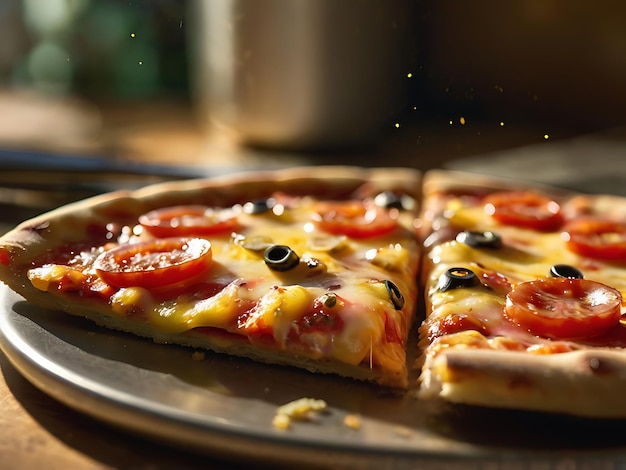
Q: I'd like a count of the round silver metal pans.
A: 1